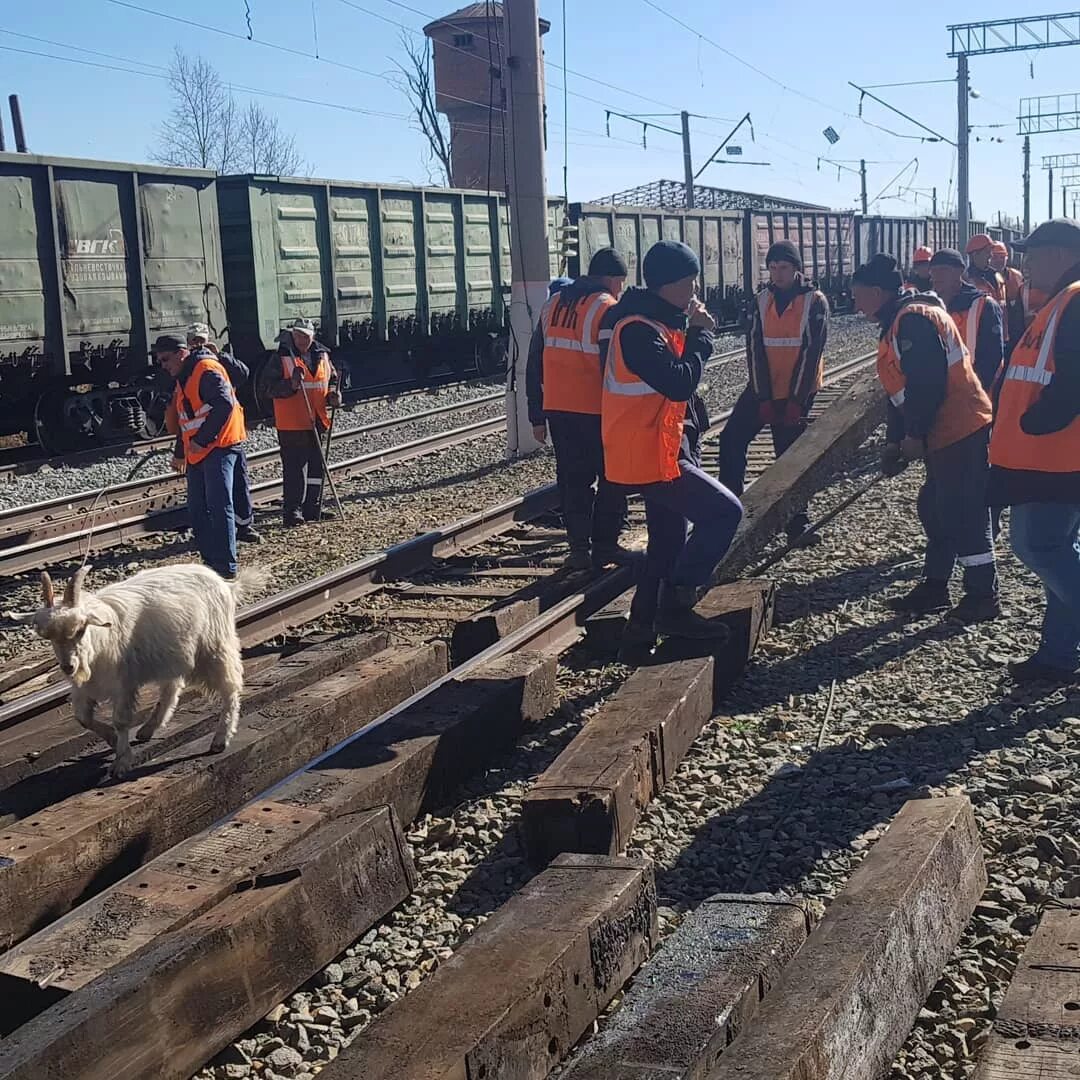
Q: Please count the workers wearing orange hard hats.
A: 3